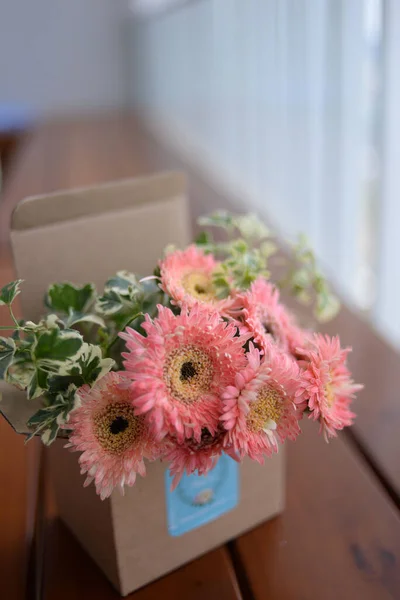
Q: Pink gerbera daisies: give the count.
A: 7